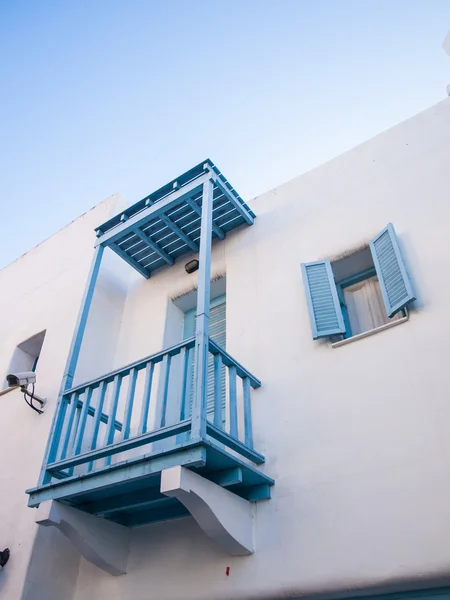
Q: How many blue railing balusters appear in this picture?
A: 11